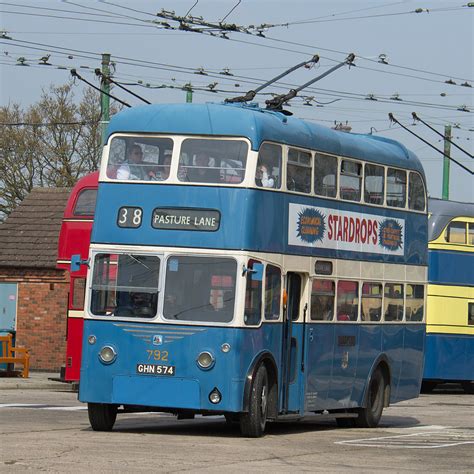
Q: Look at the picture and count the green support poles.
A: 3